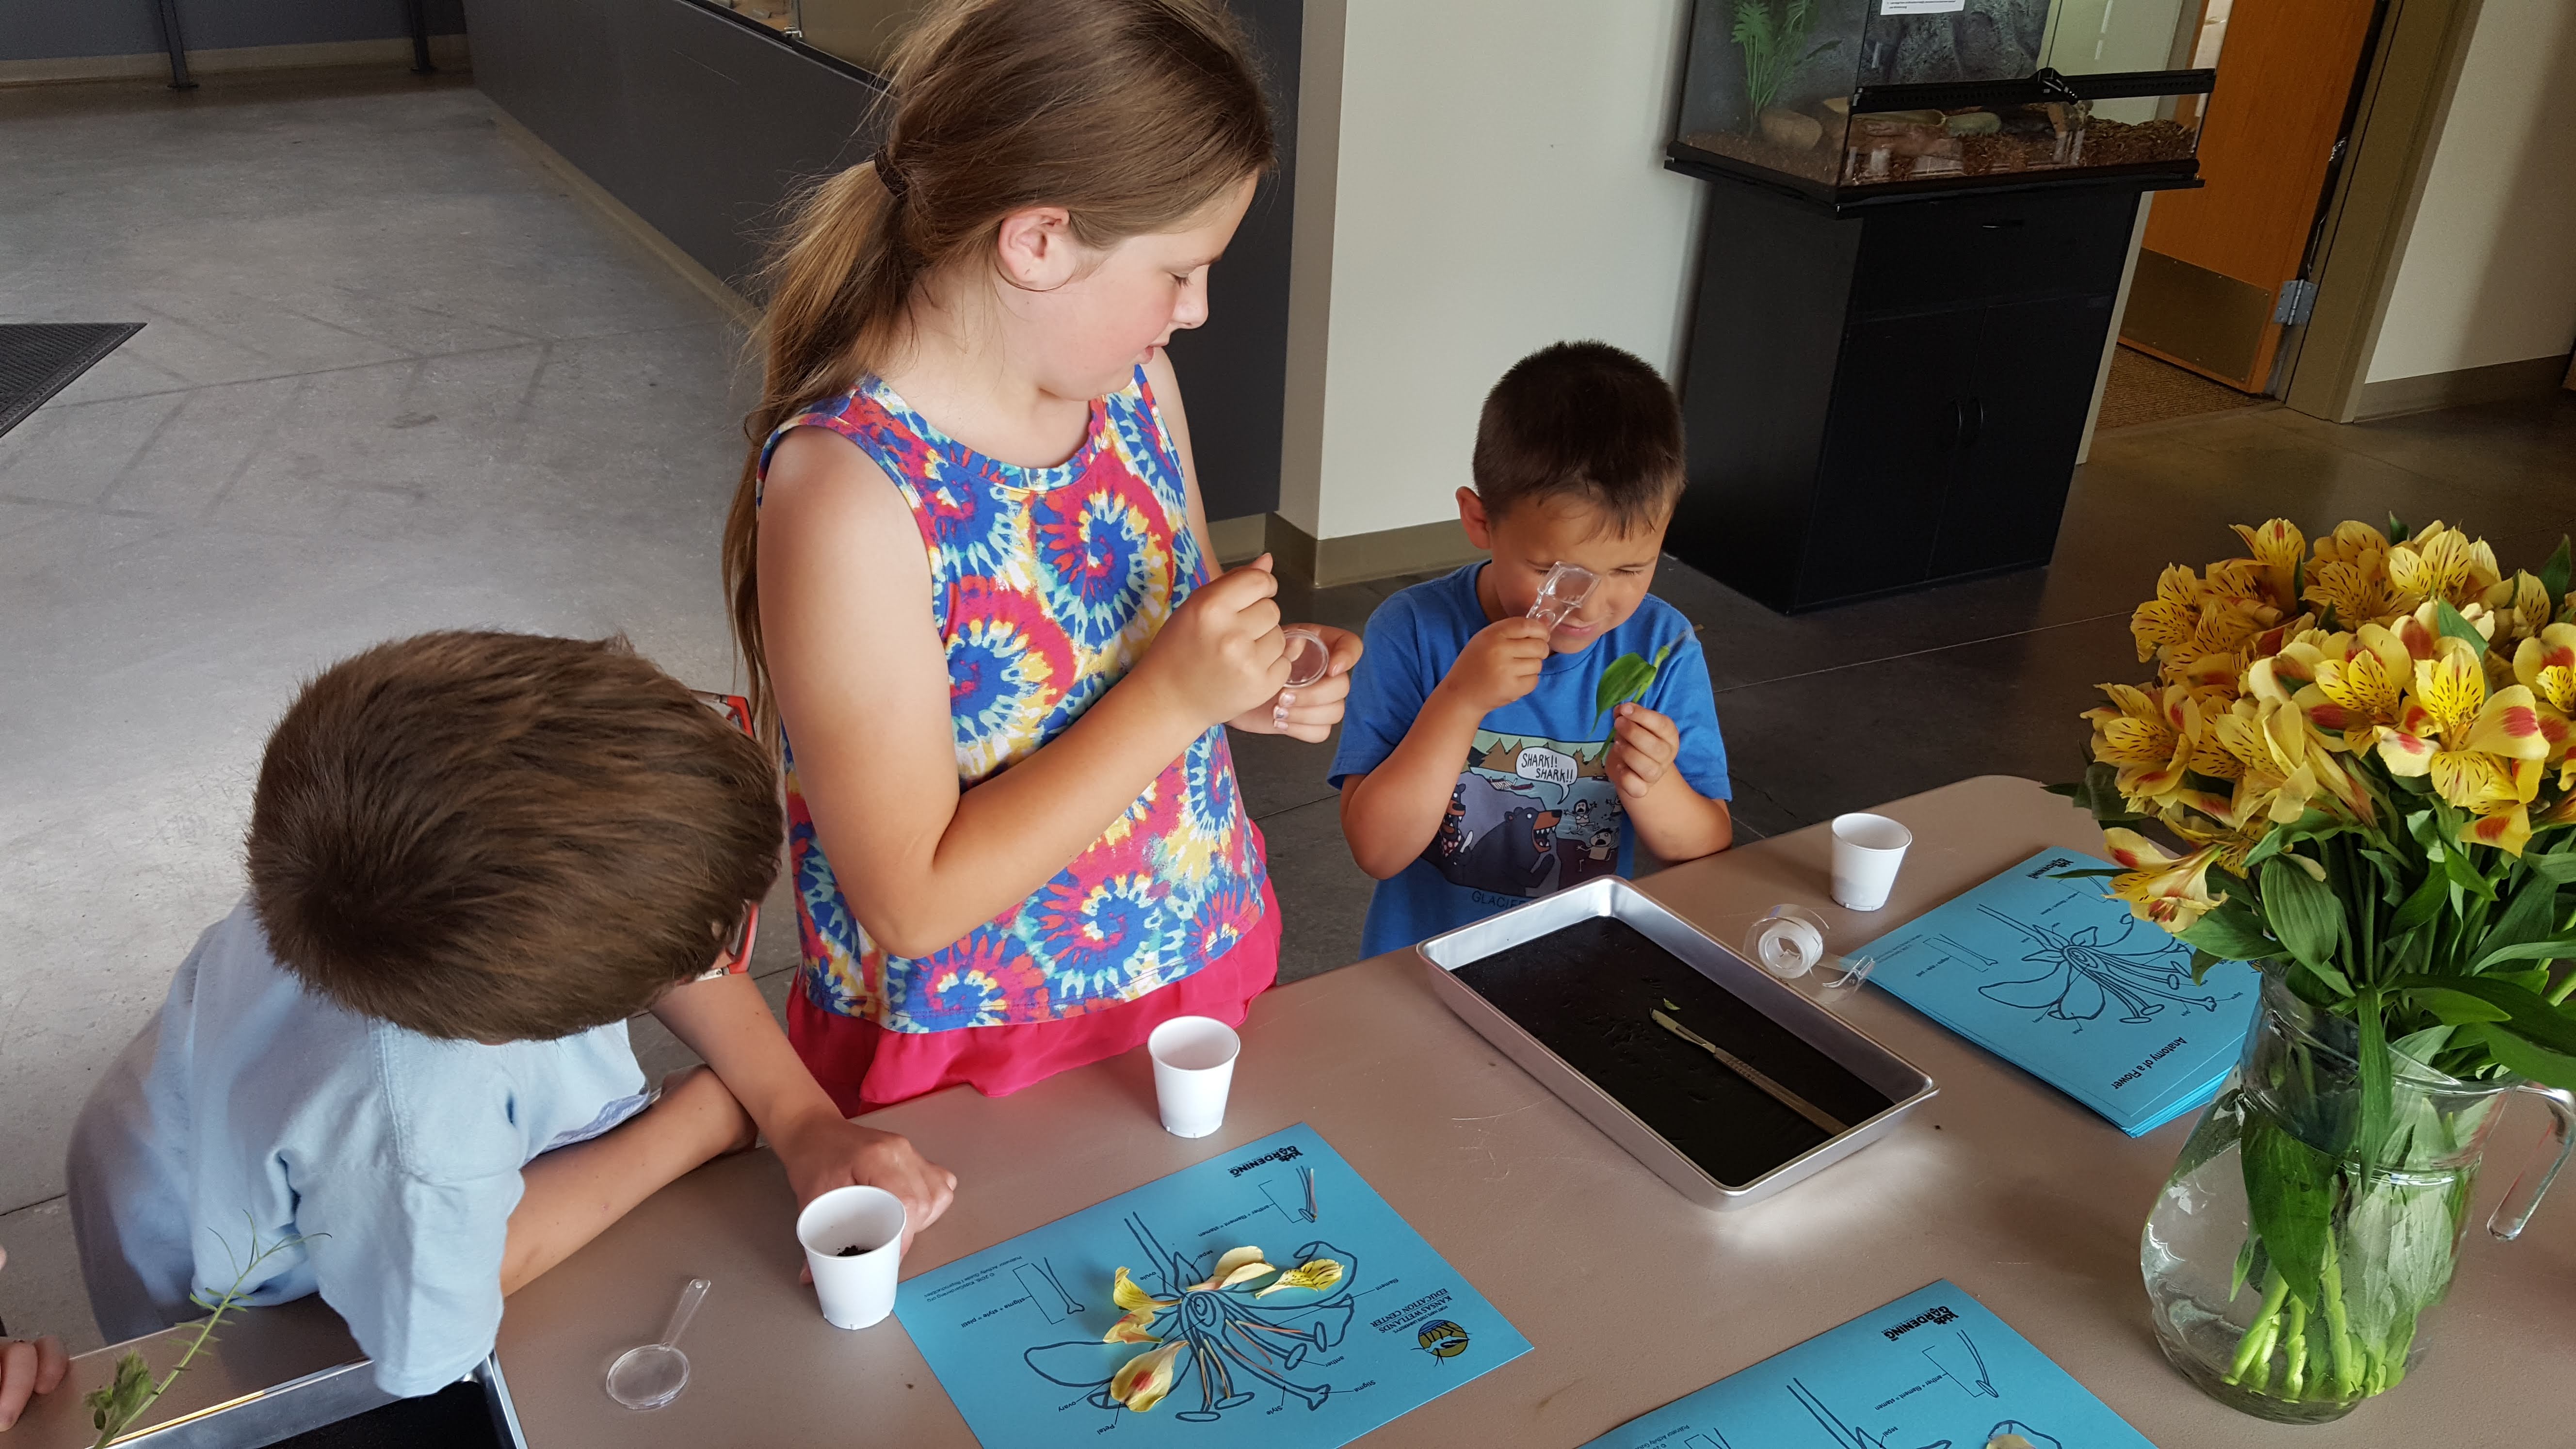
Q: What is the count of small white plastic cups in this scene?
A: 3